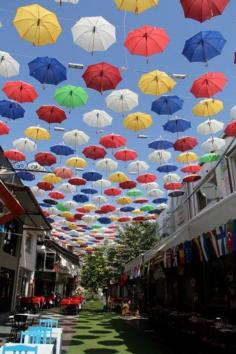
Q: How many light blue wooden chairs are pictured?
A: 4